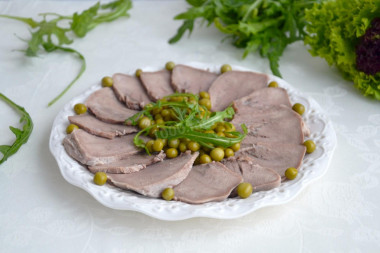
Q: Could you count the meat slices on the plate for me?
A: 14